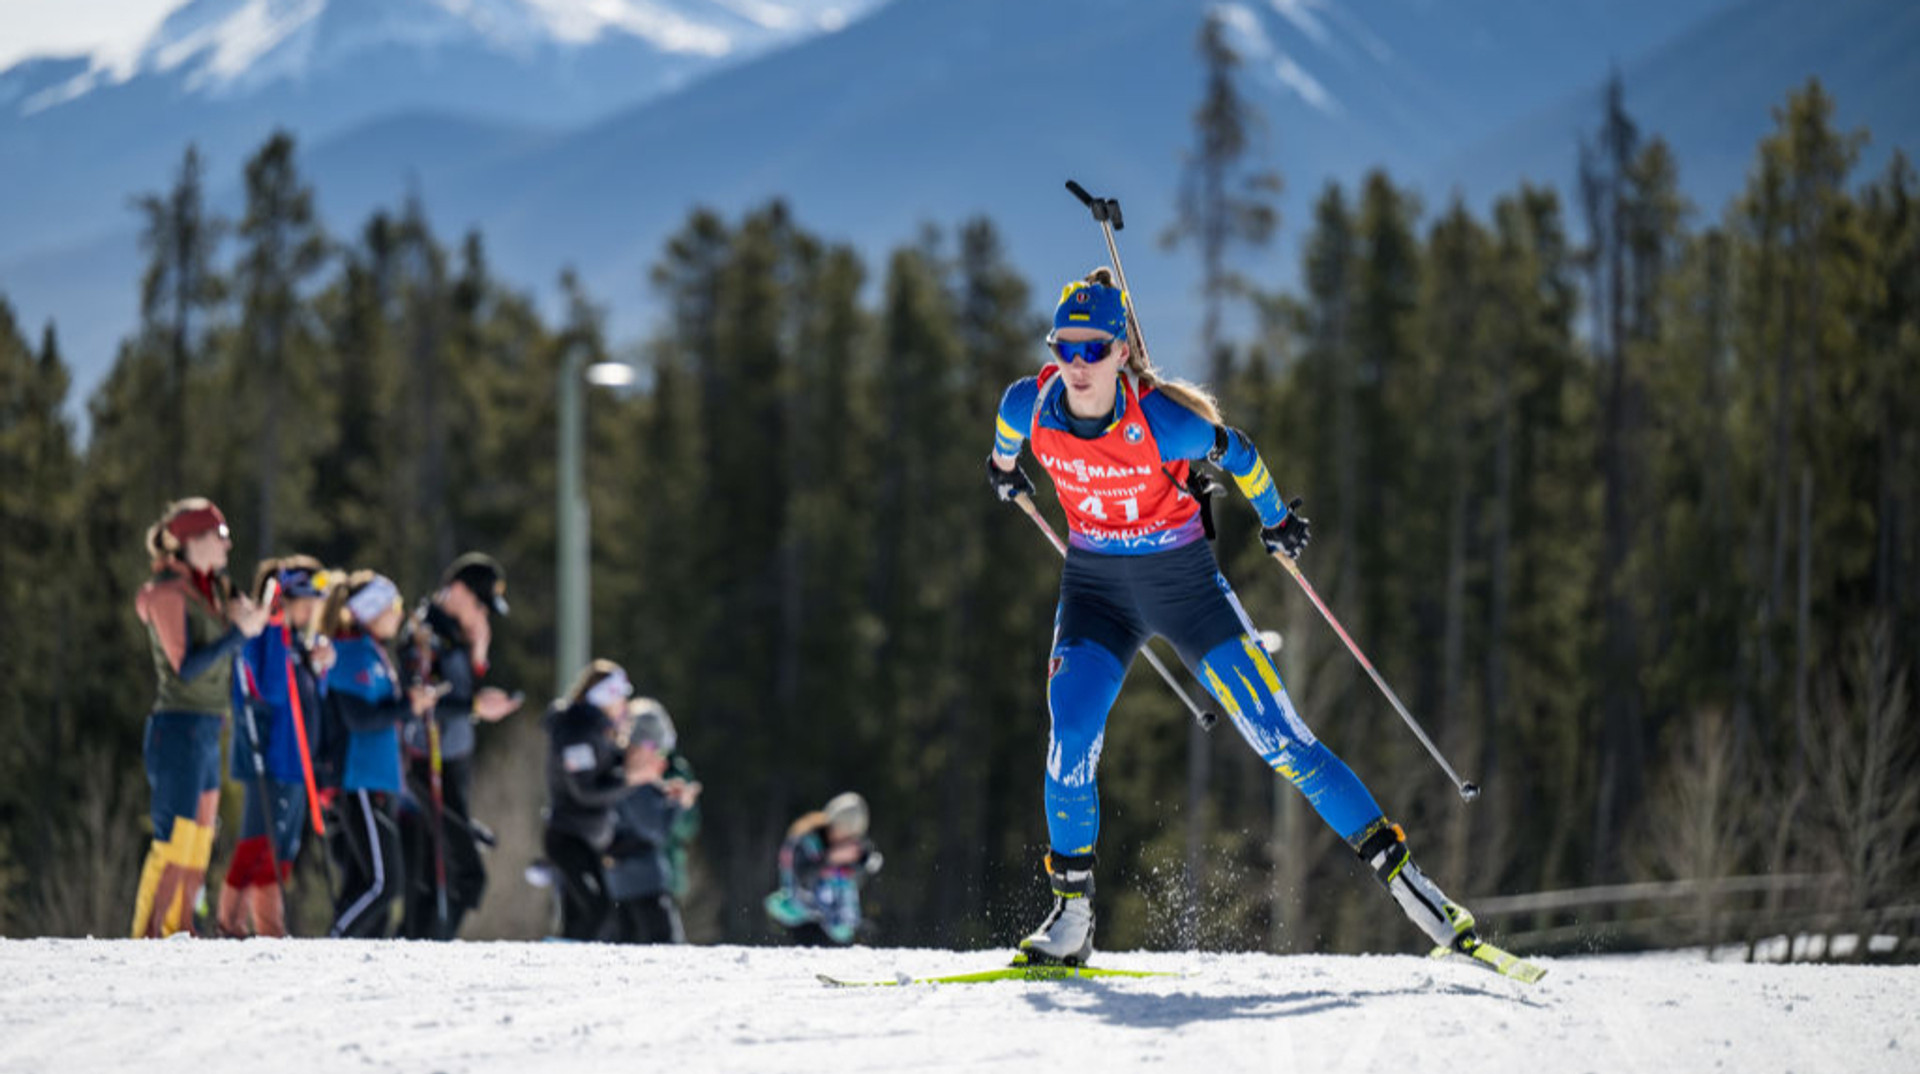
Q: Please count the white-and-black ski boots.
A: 2